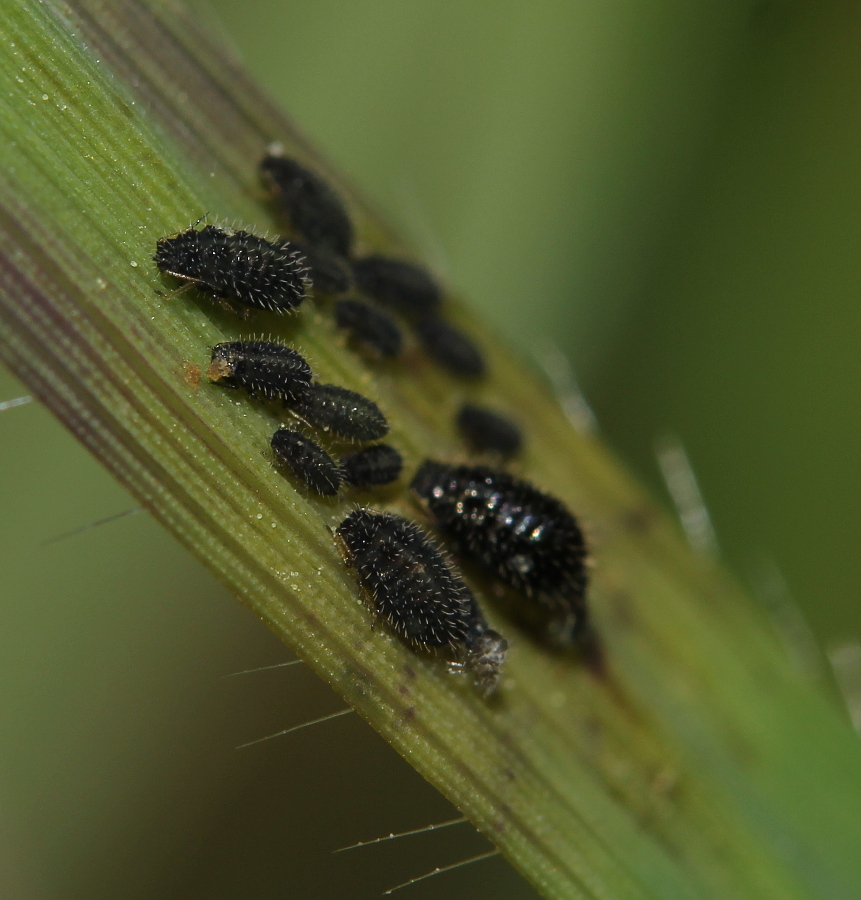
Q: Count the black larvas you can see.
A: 13